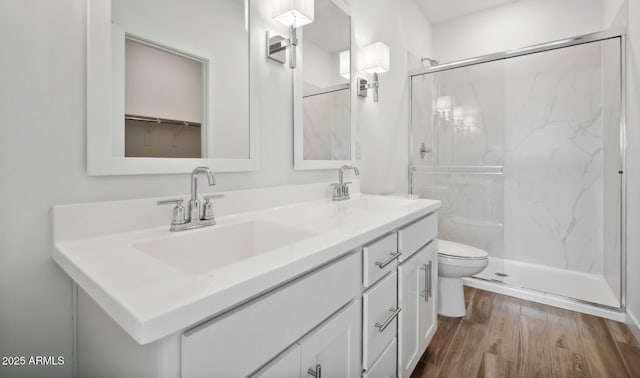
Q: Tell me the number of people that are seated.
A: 0